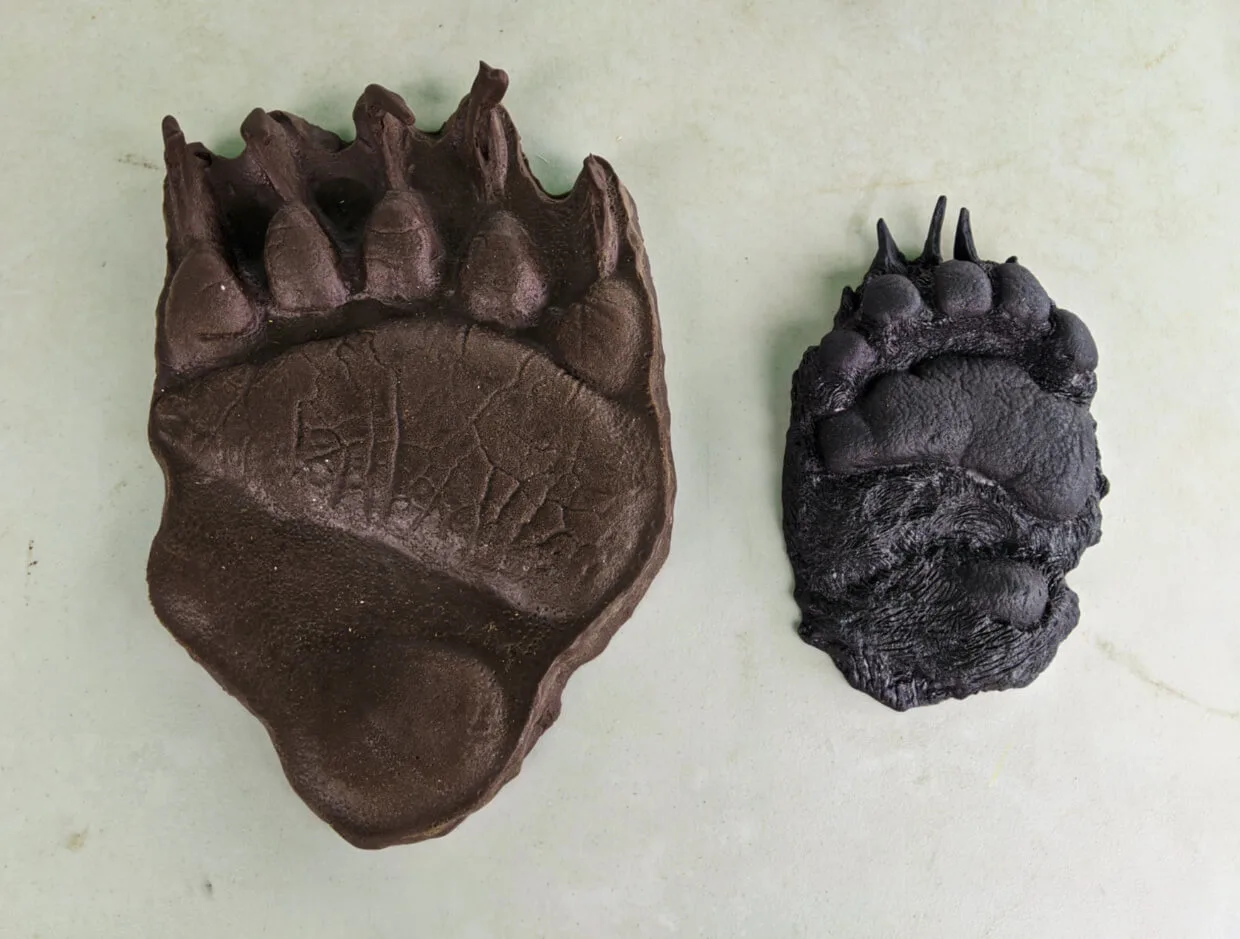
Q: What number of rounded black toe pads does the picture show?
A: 5